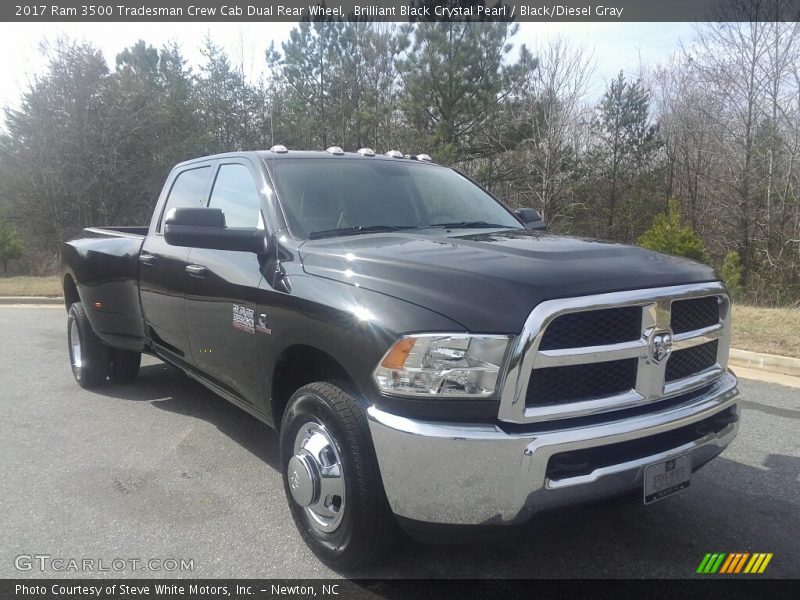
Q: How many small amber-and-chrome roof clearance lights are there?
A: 5